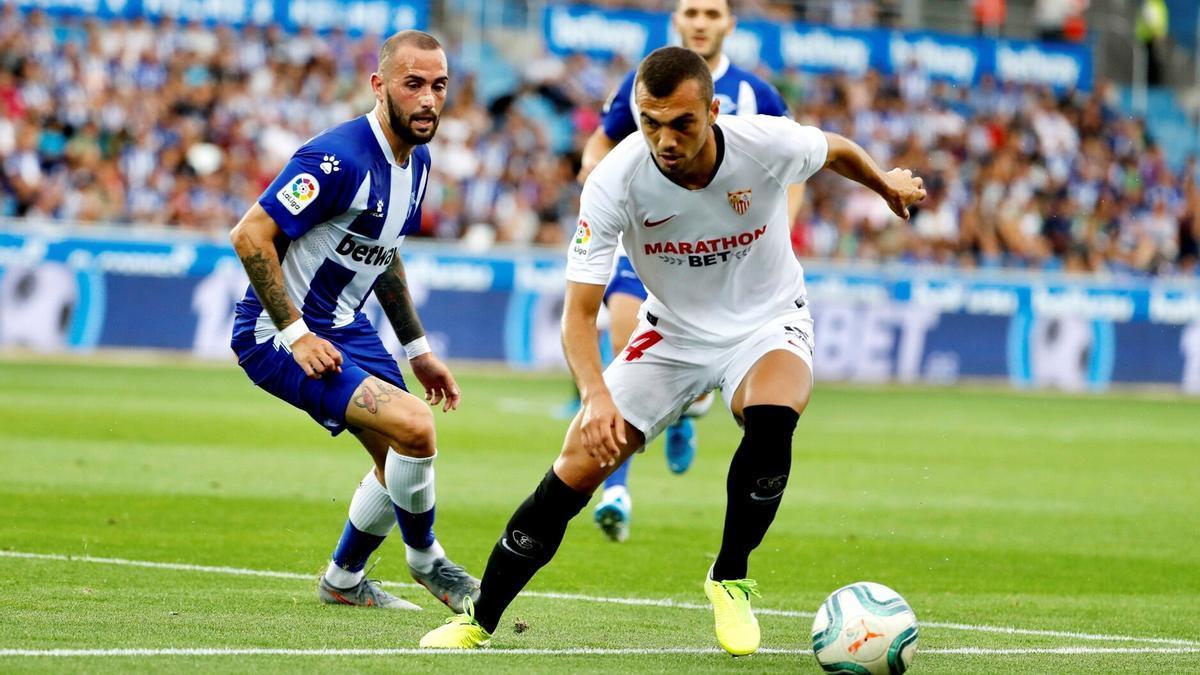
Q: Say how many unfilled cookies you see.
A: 0